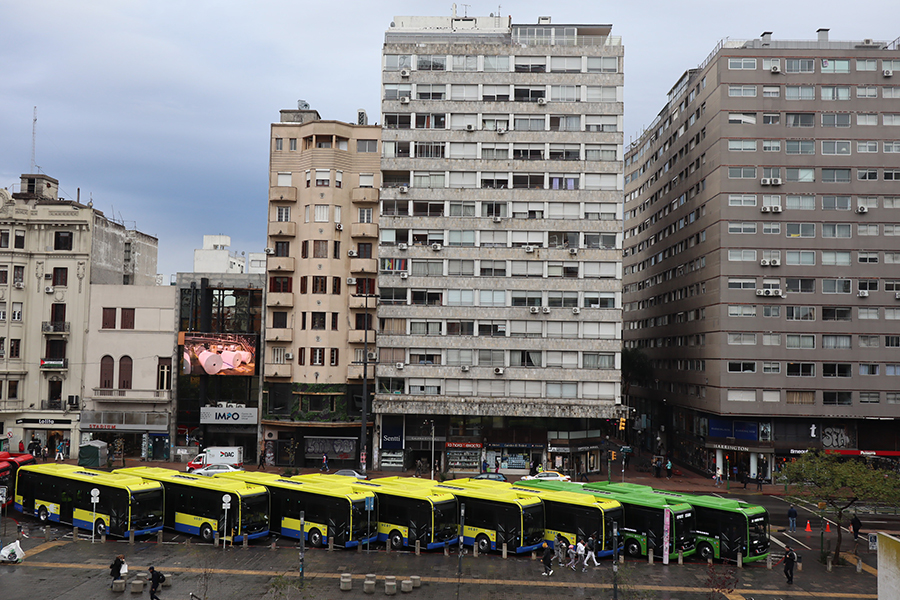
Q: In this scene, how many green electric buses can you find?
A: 2